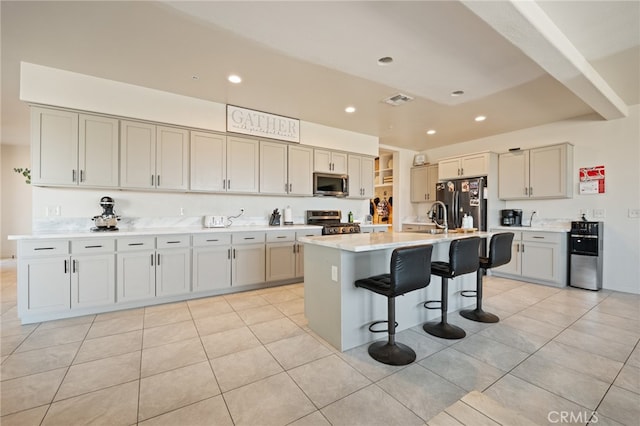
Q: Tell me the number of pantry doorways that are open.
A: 1